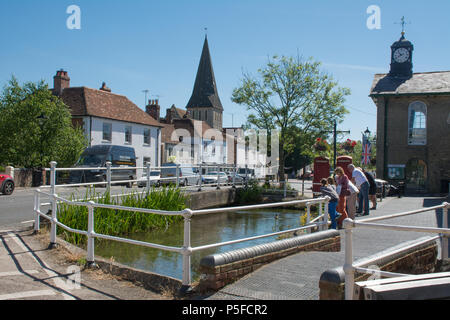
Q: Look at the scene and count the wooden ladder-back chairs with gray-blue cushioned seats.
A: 0